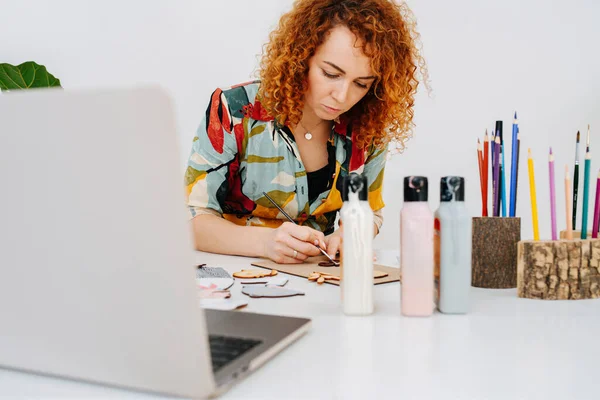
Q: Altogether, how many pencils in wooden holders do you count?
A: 12